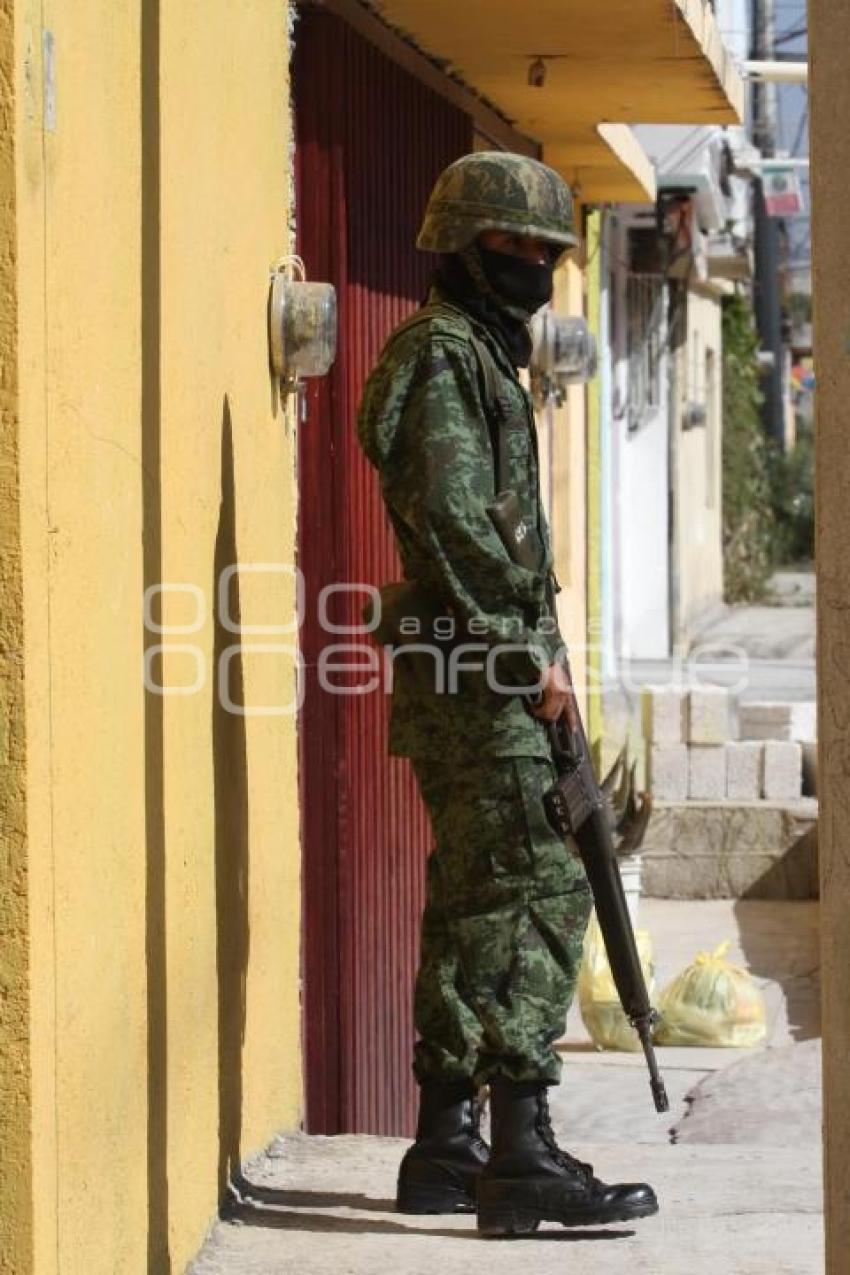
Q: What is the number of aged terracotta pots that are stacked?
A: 0